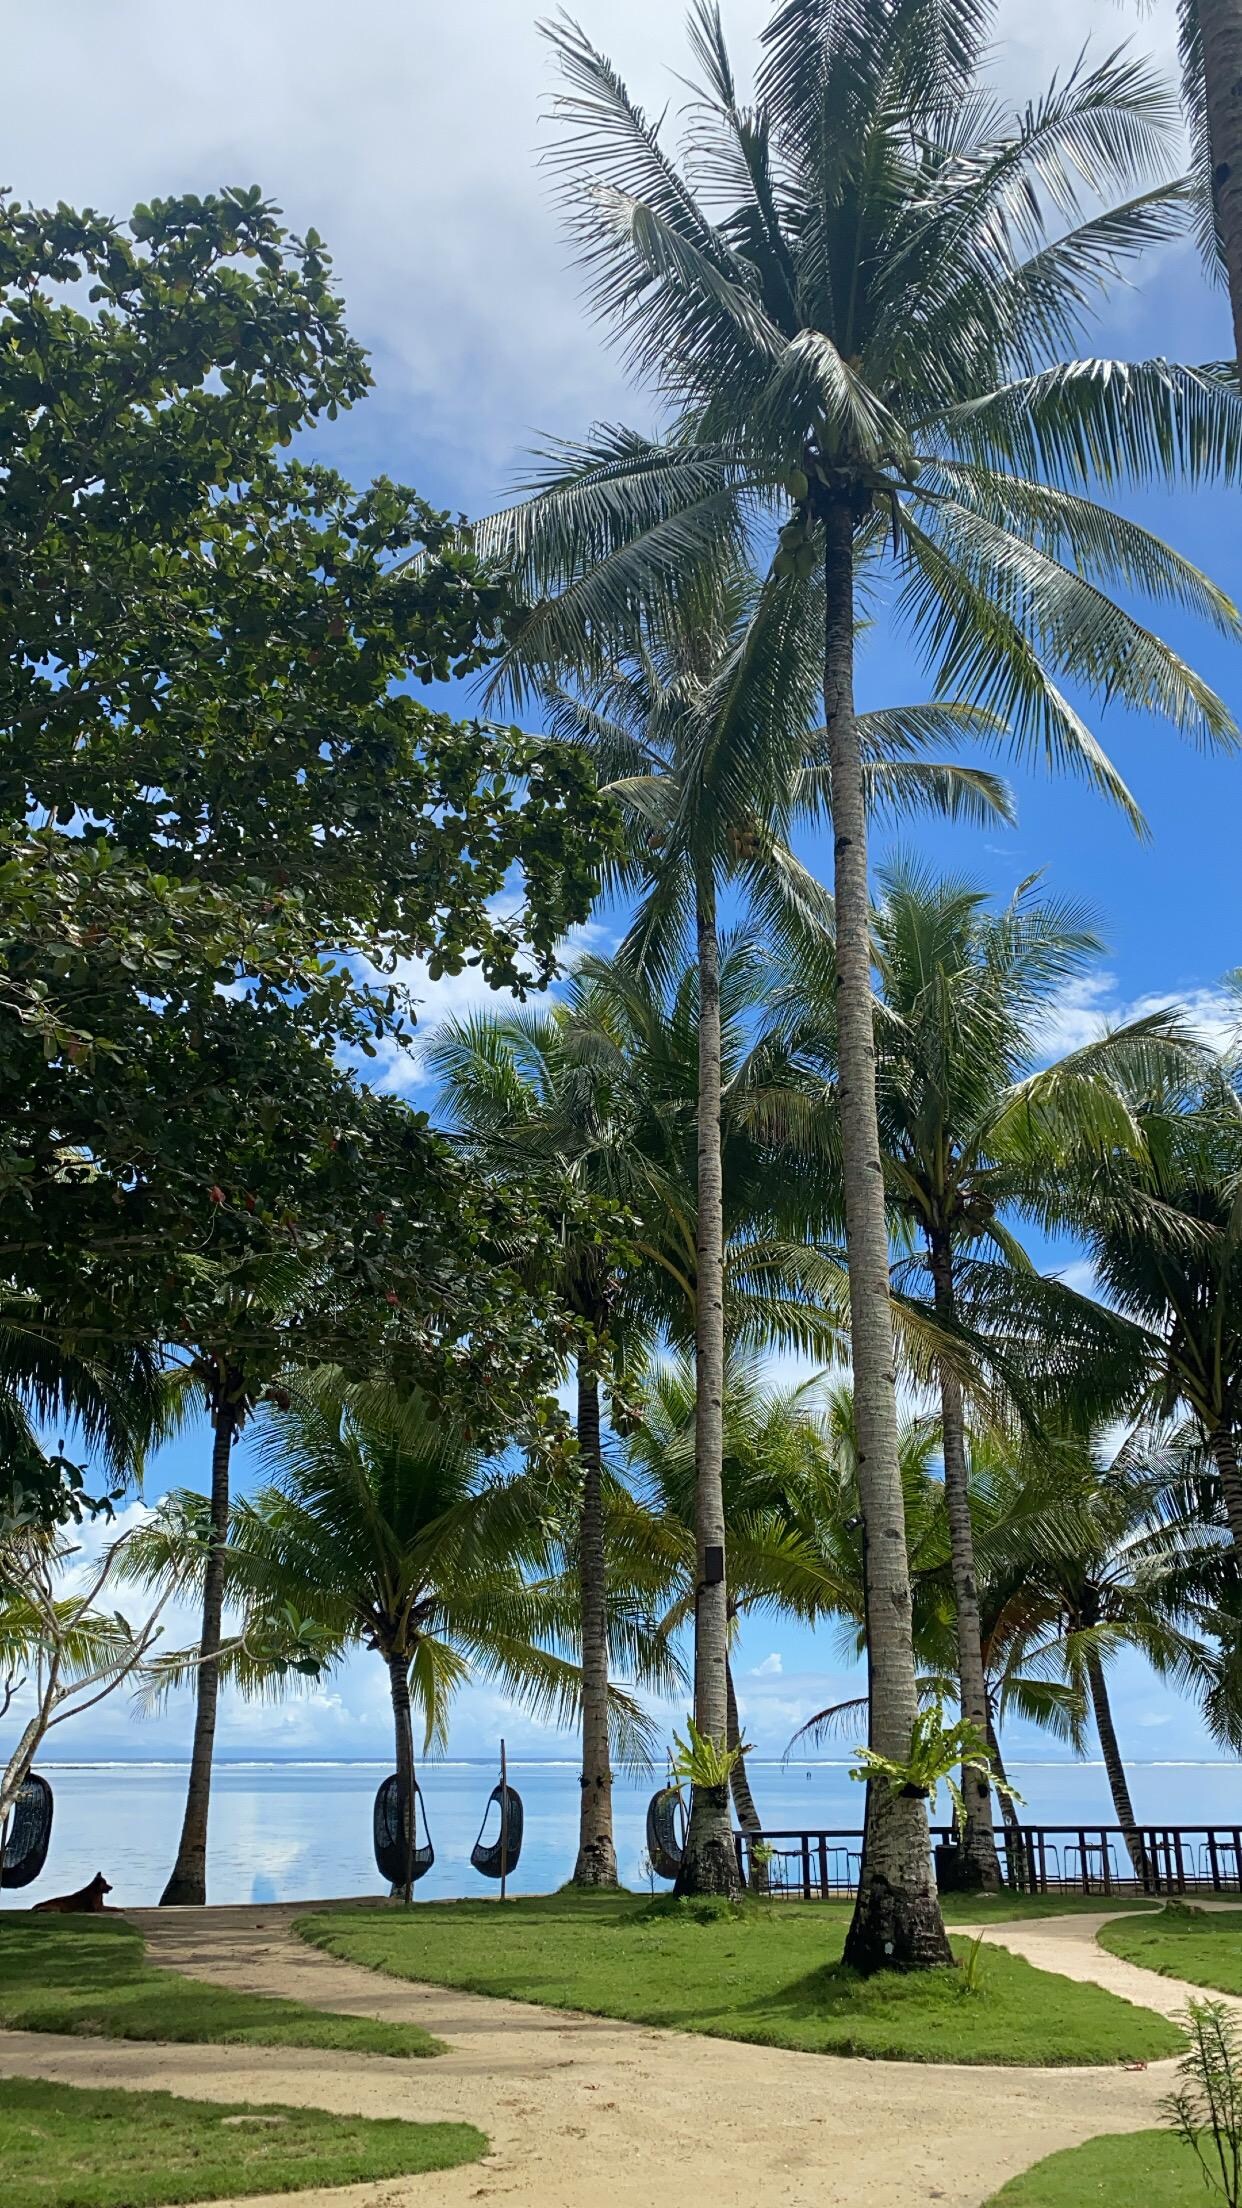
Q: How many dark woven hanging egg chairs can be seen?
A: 4